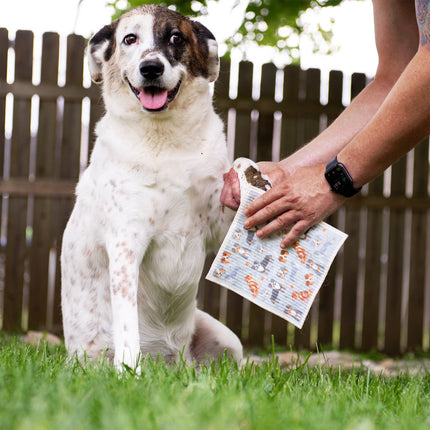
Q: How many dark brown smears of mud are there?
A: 1